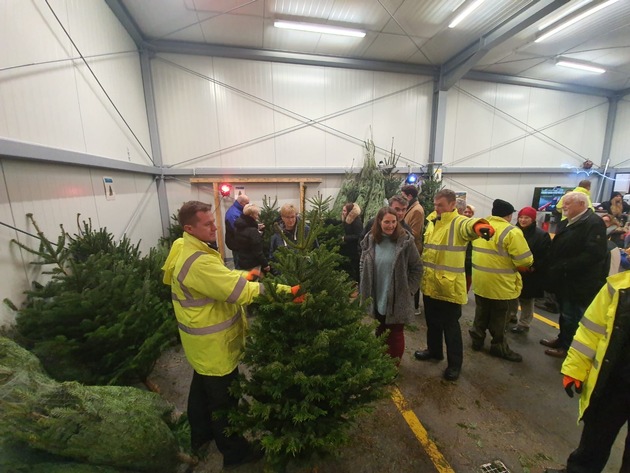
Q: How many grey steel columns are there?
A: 3